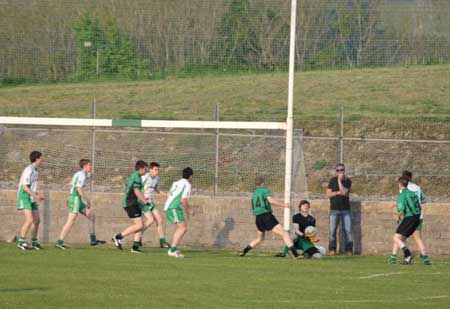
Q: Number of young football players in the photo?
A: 9